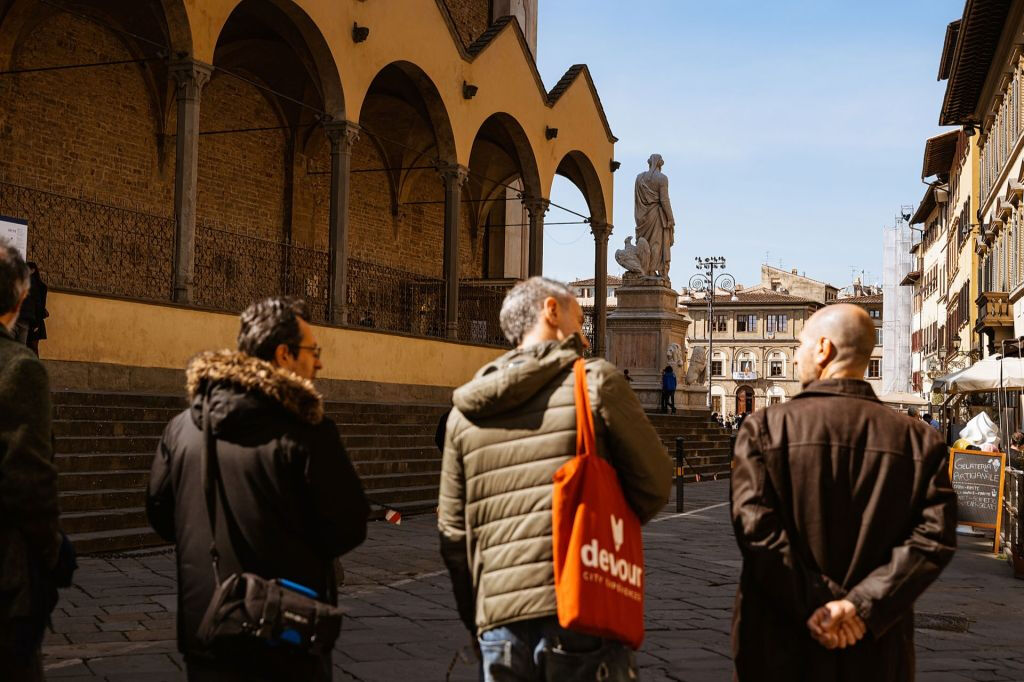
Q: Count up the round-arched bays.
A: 5